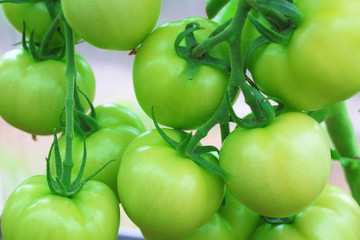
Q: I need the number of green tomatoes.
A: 11